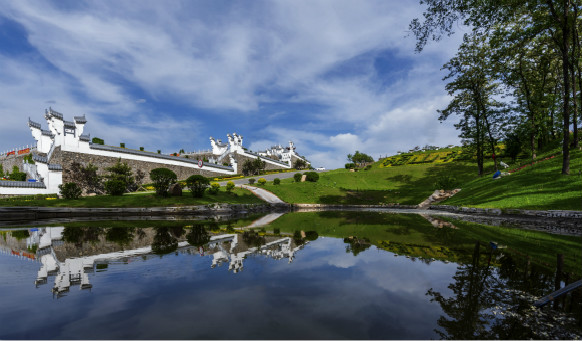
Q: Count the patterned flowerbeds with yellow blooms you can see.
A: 1